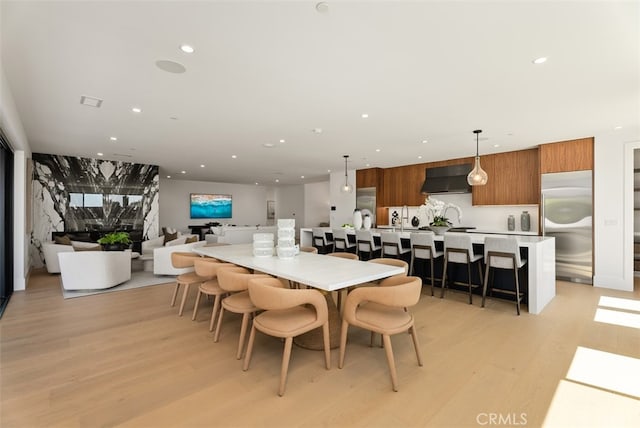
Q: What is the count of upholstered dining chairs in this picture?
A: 8